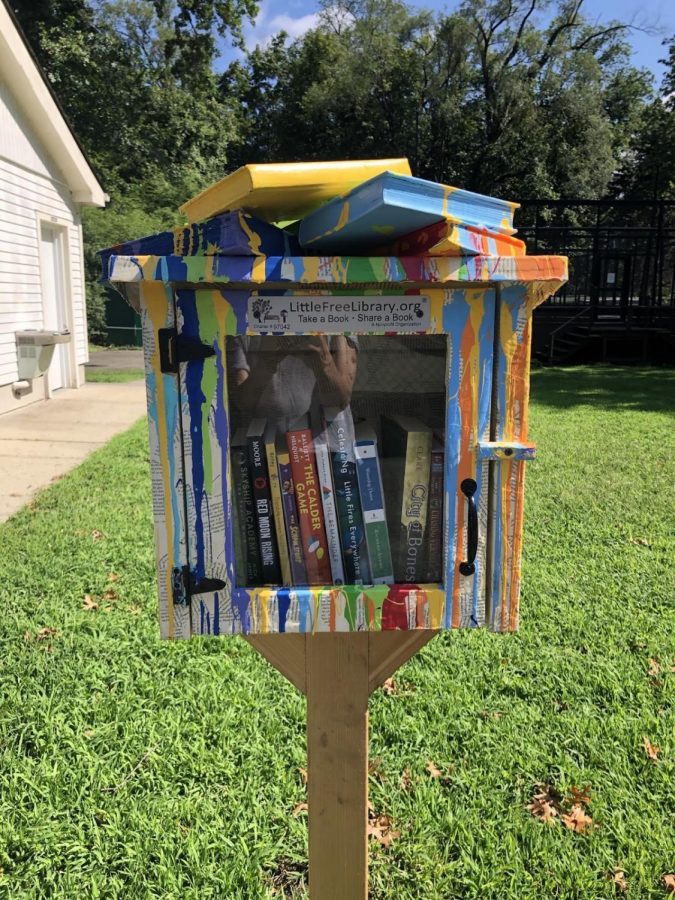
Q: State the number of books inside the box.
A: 10